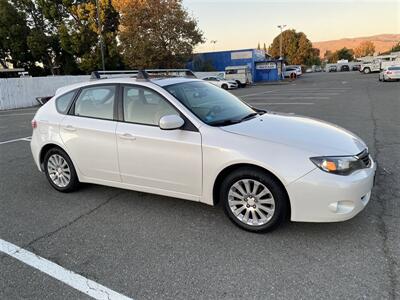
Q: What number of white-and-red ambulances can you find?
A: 0